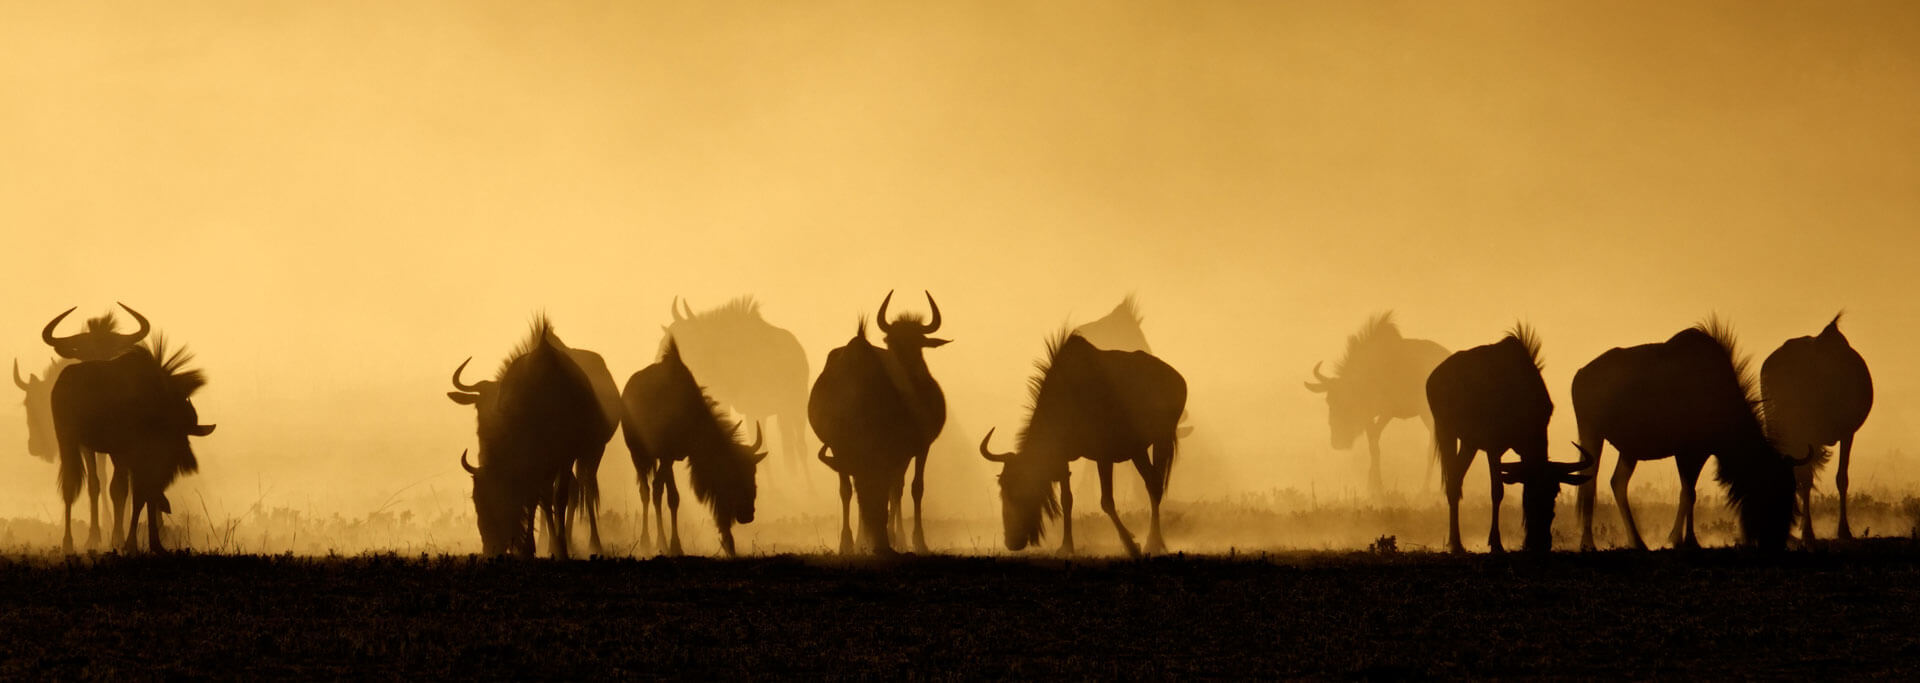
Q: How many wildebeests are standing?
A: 15